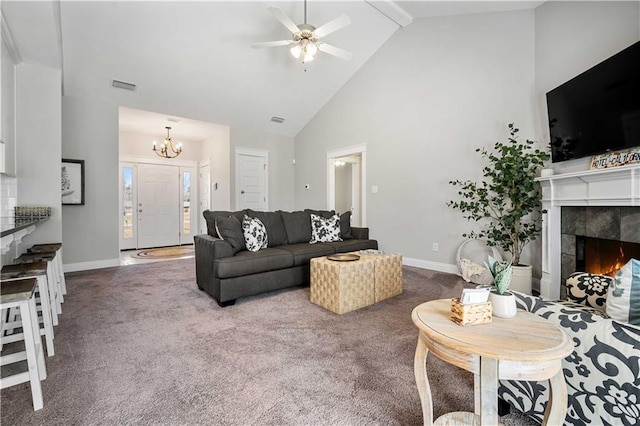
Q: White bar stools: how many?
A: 4